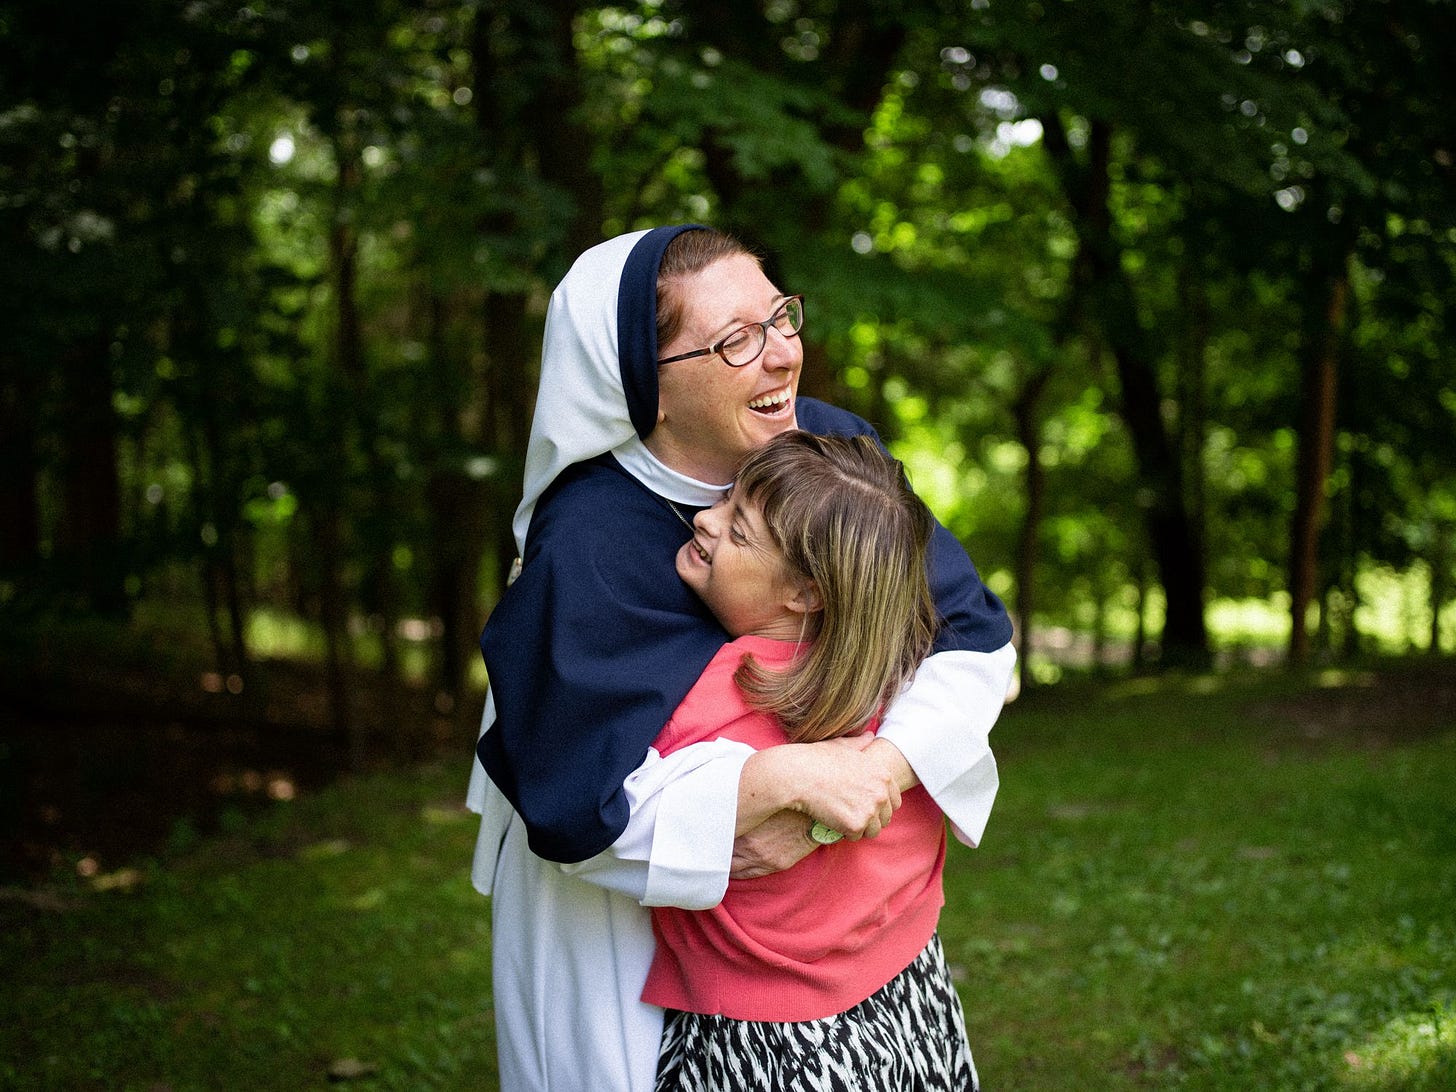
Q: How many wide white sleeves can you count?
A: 2